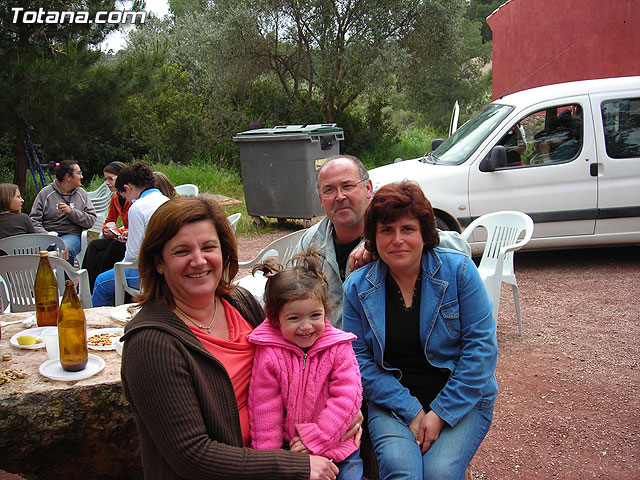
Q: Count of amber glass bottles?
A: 2